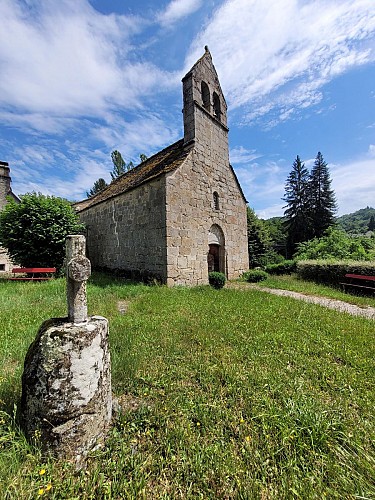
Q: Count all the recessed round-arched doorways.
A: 1